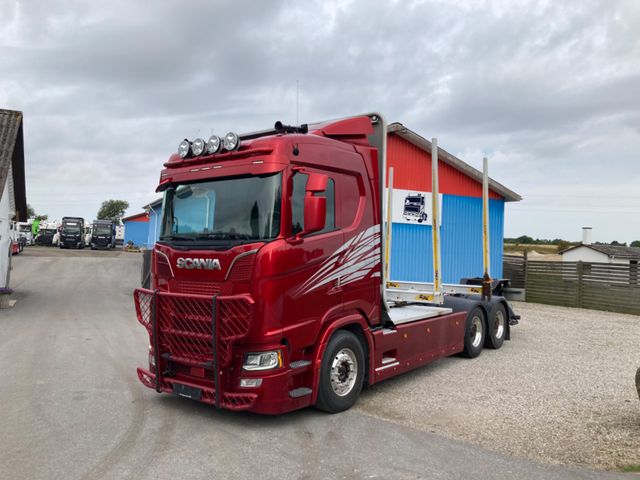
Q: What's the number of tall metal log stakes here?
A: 3